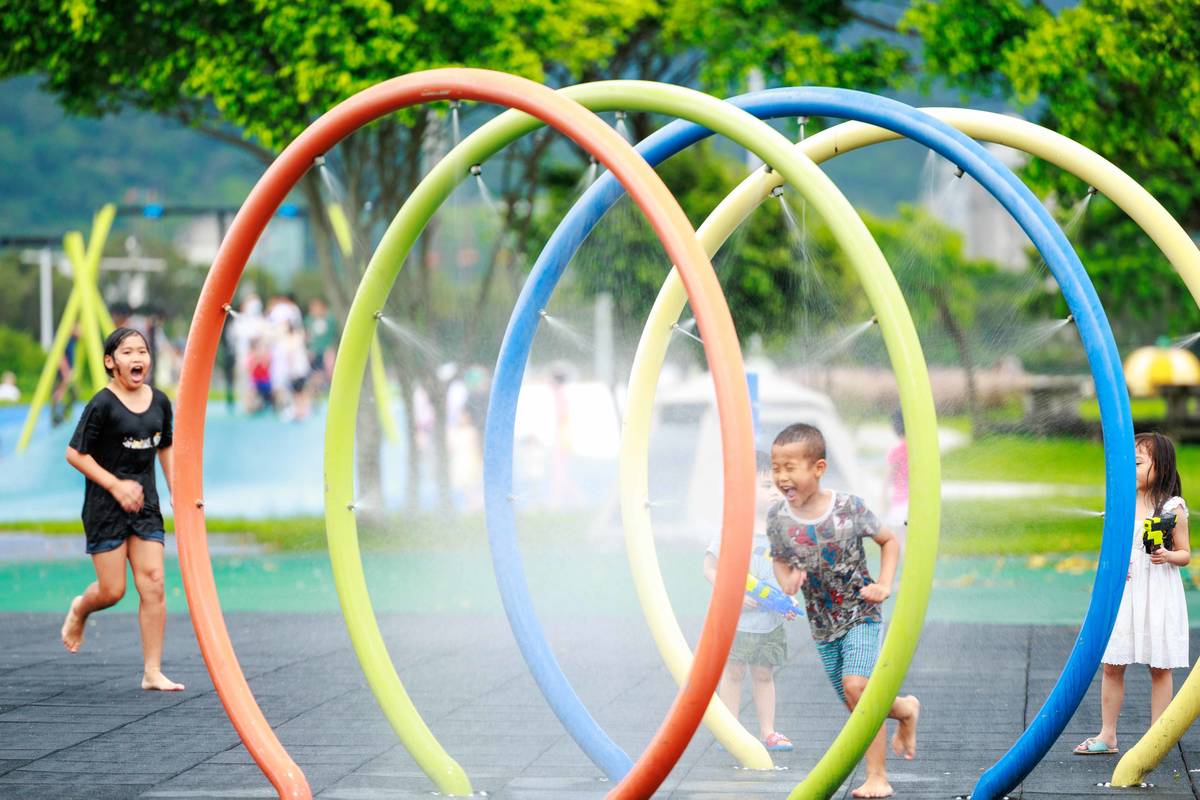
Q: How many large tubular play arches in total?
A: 4